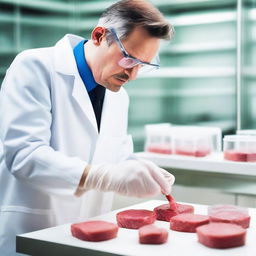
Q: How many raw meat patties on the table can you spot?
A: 7